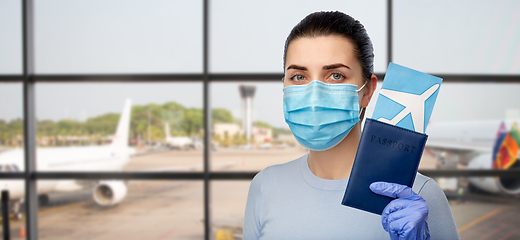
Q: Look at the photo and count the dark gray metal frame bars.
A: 5